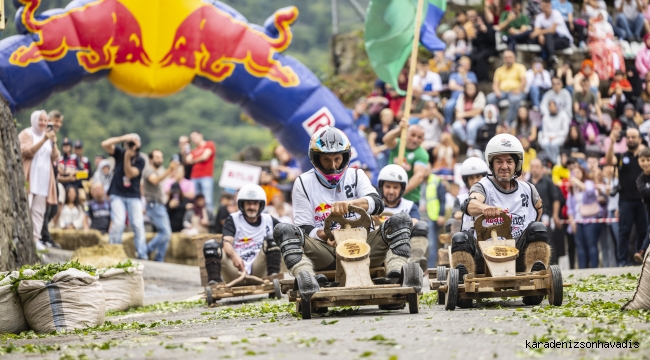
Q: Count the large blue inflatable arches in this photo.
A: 1